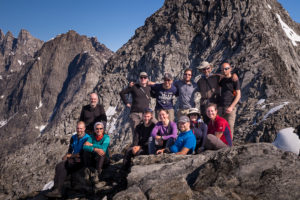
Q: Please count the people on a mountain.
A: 13